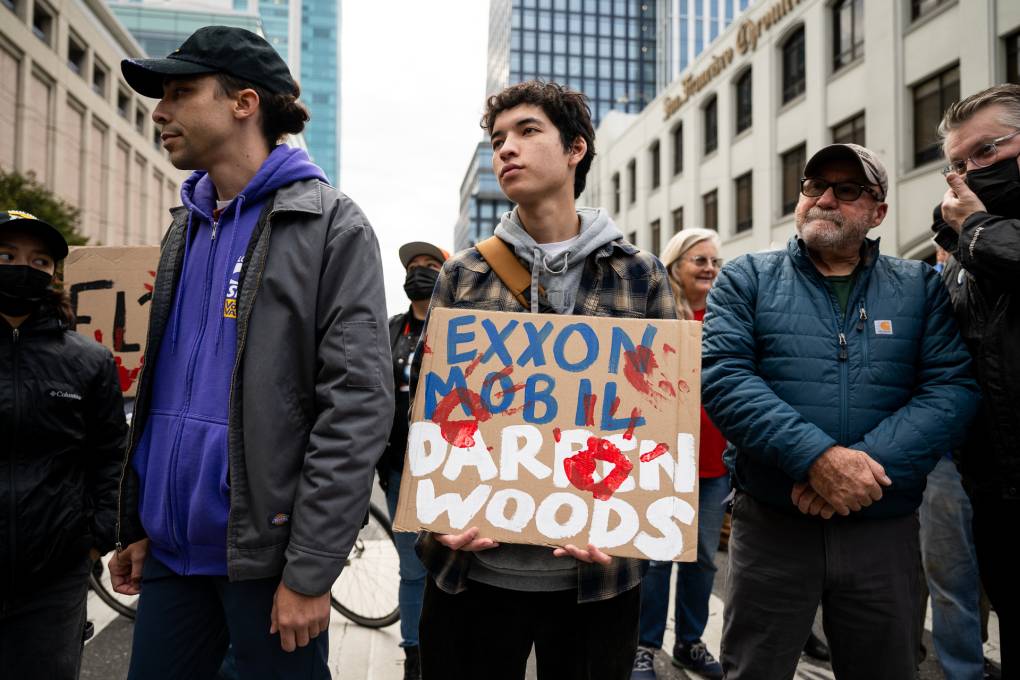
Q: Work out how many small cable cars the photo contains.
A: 0